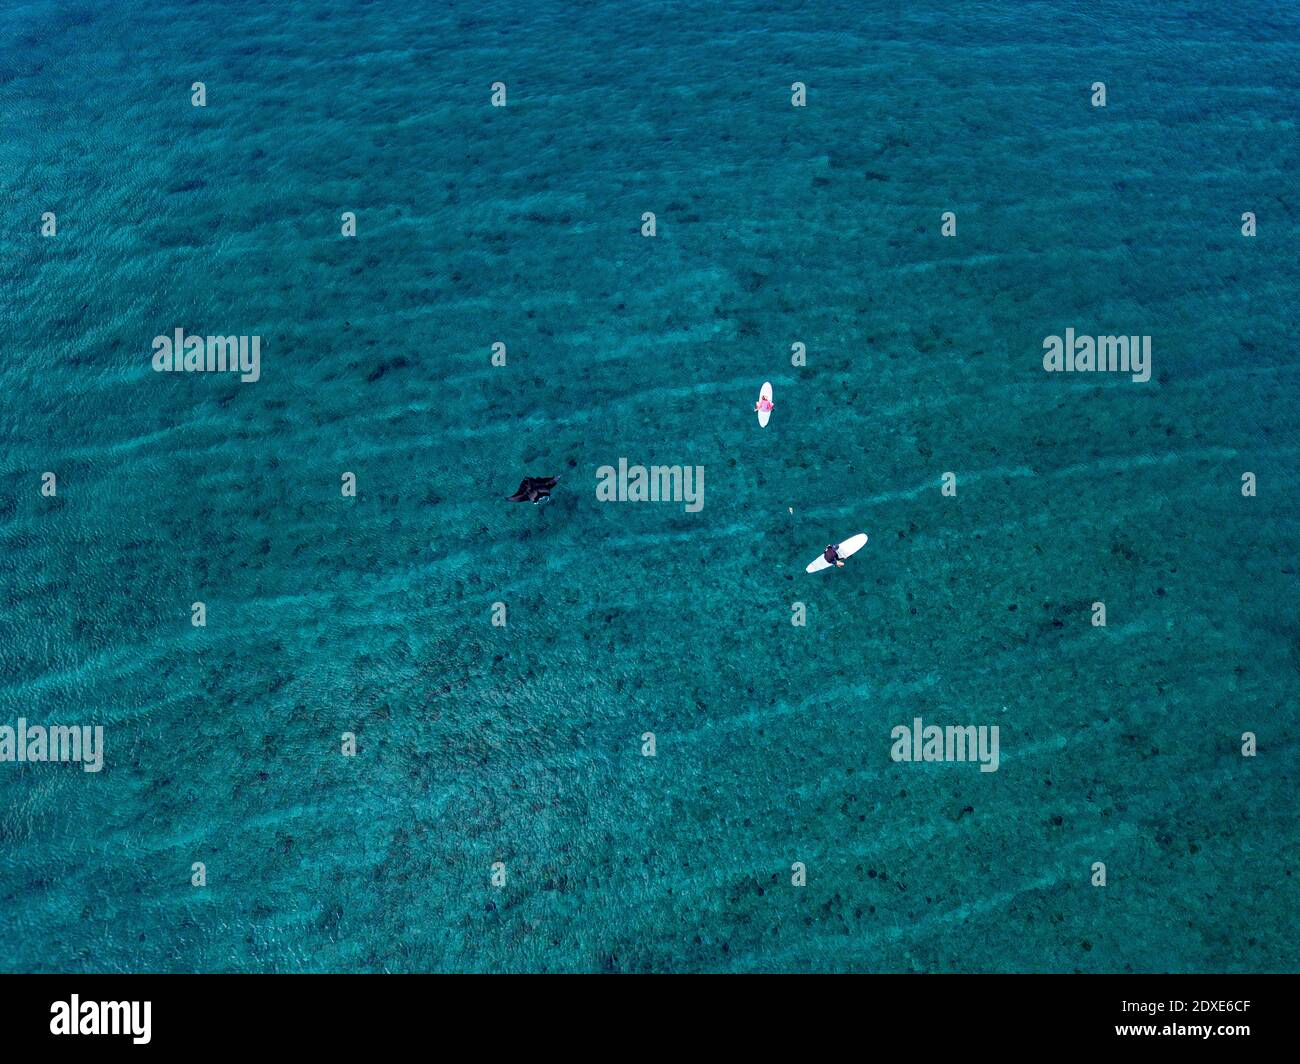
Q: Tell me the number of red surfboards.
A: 0